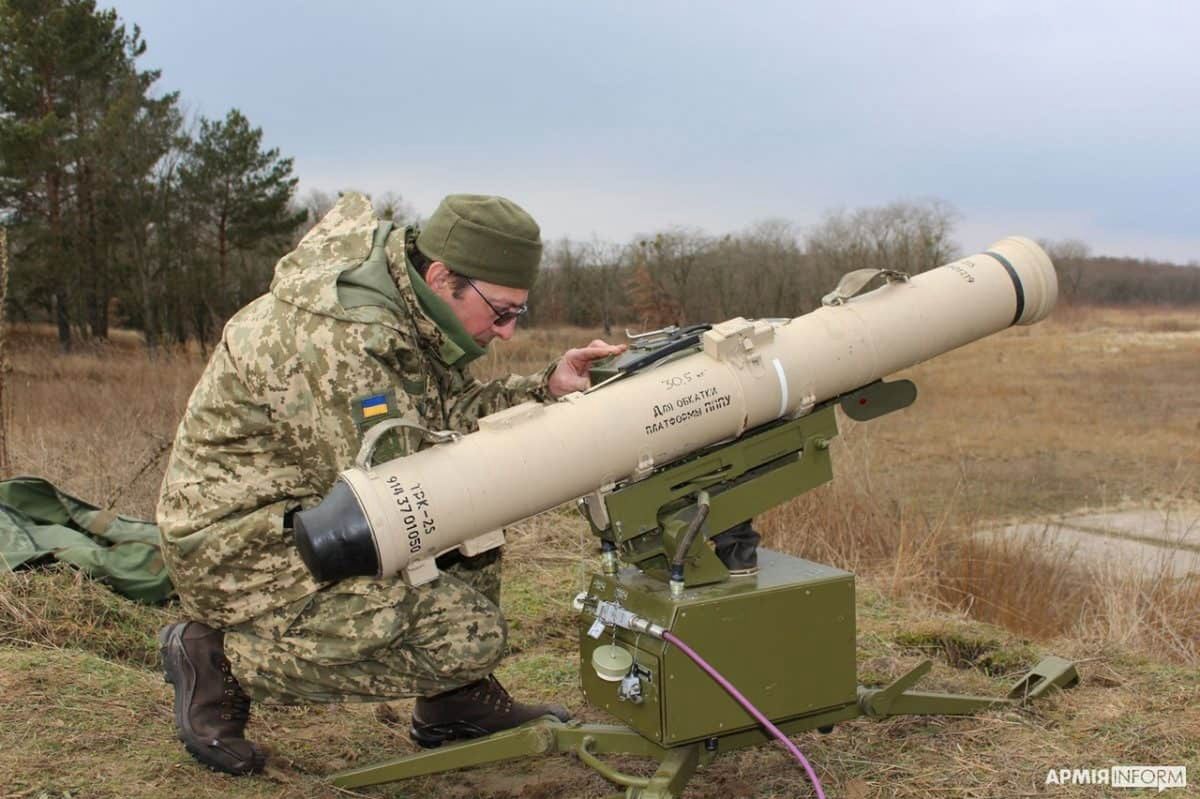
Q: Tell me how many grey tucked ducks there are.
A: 0